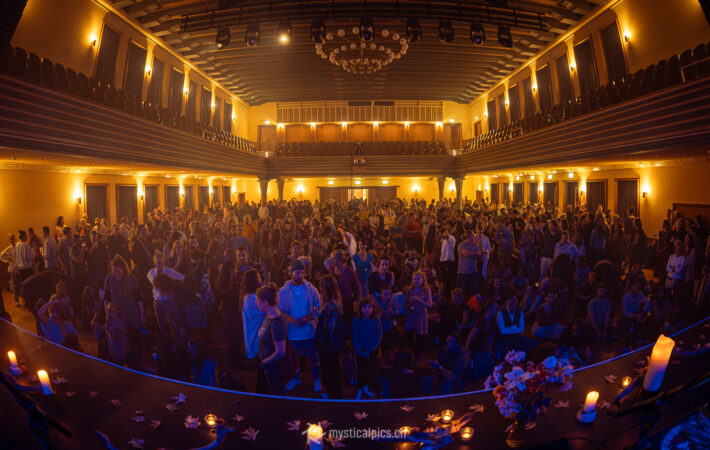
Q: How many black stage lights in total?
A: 9